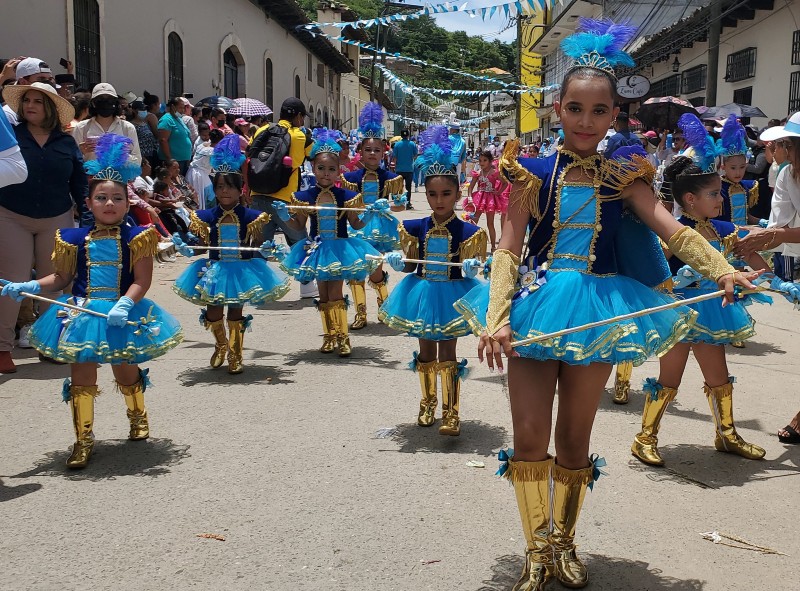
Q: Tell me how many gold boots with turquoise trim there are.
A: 14